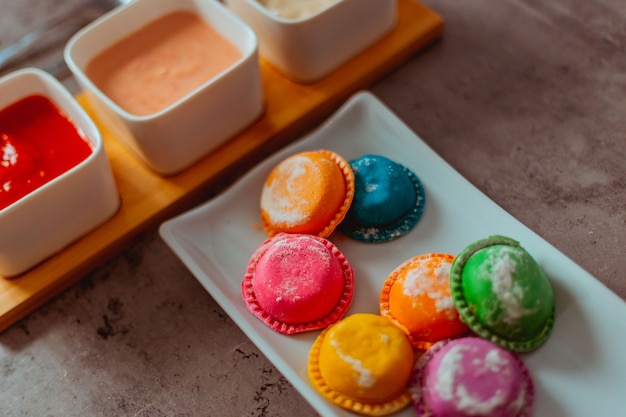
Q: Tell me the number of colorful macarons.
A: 7